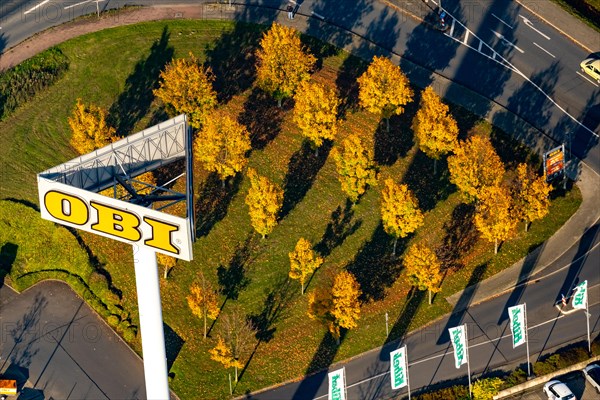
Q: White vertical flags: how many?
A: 5